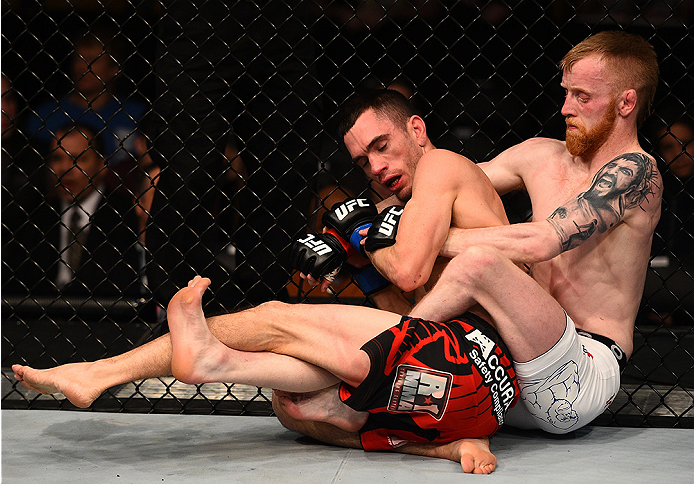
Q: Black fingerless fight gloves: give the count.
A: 3